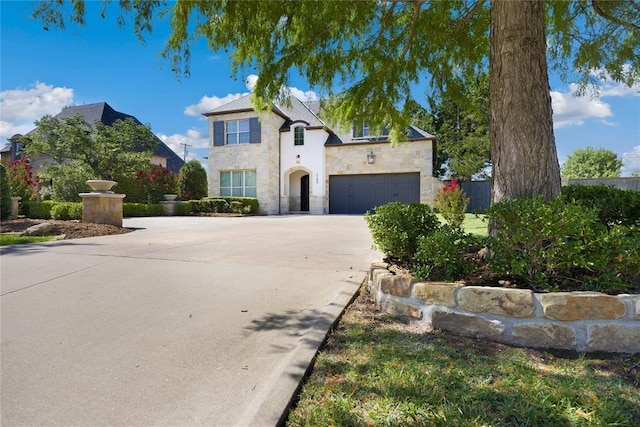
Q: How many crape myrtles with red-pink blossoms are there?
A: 3